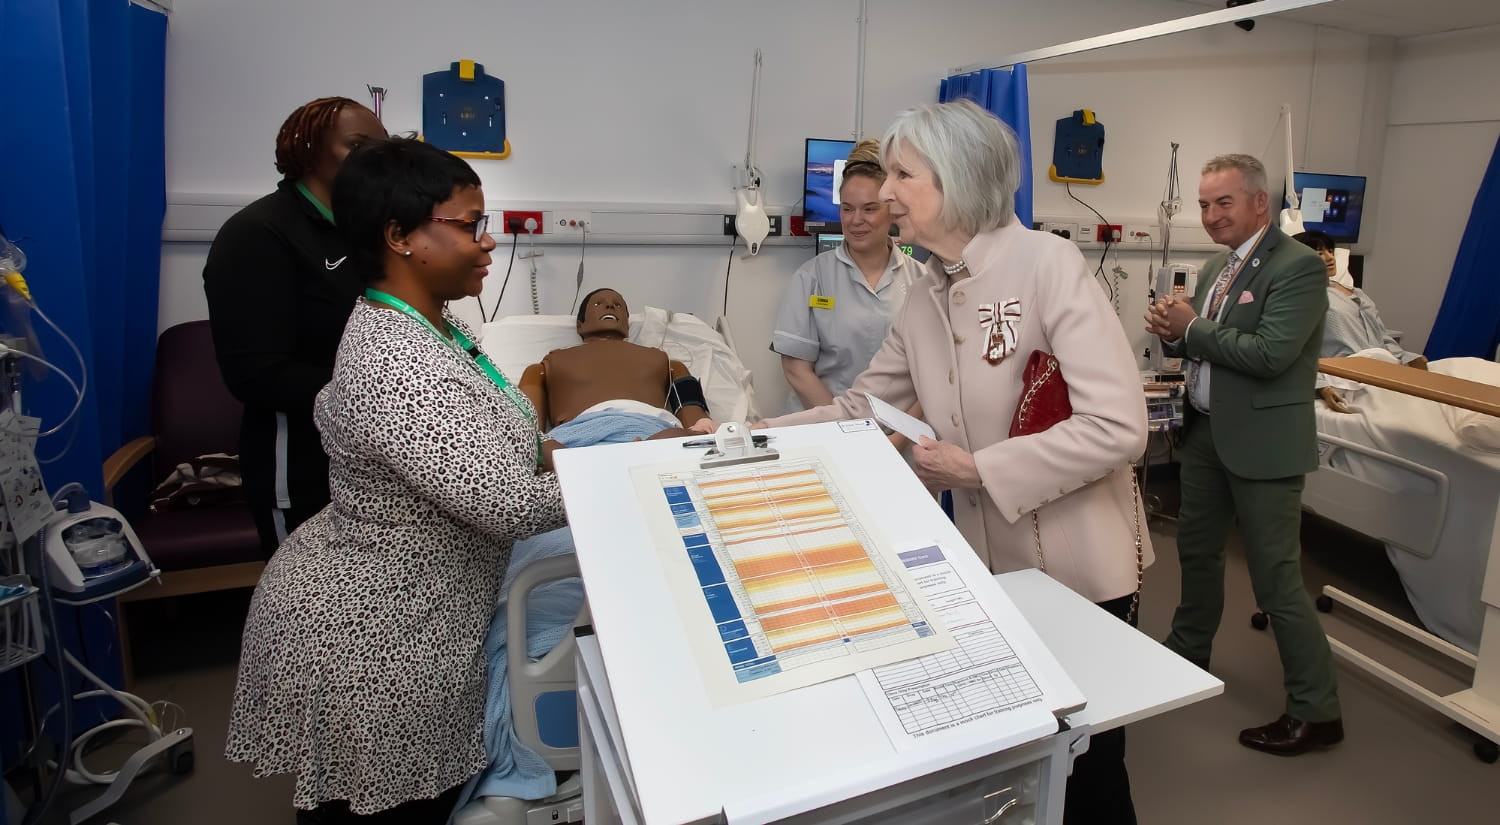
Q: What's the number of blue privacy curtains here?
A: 3